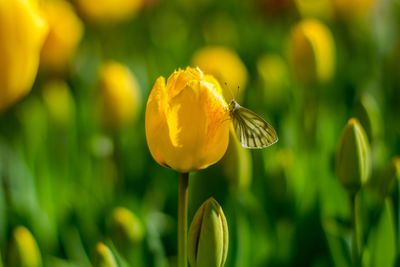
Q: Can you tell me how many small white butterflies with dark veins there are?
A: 1